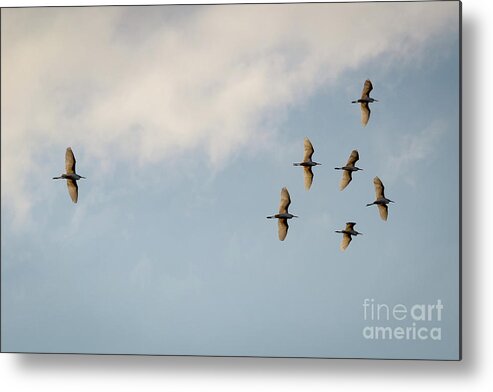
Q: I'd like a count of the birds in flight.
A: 7